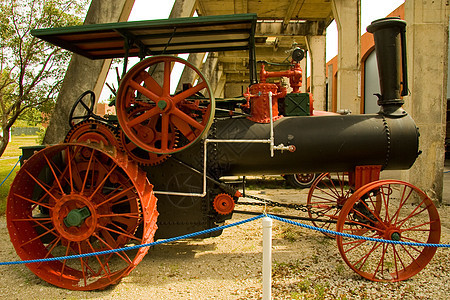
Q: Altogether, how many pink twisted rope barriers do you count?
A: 0